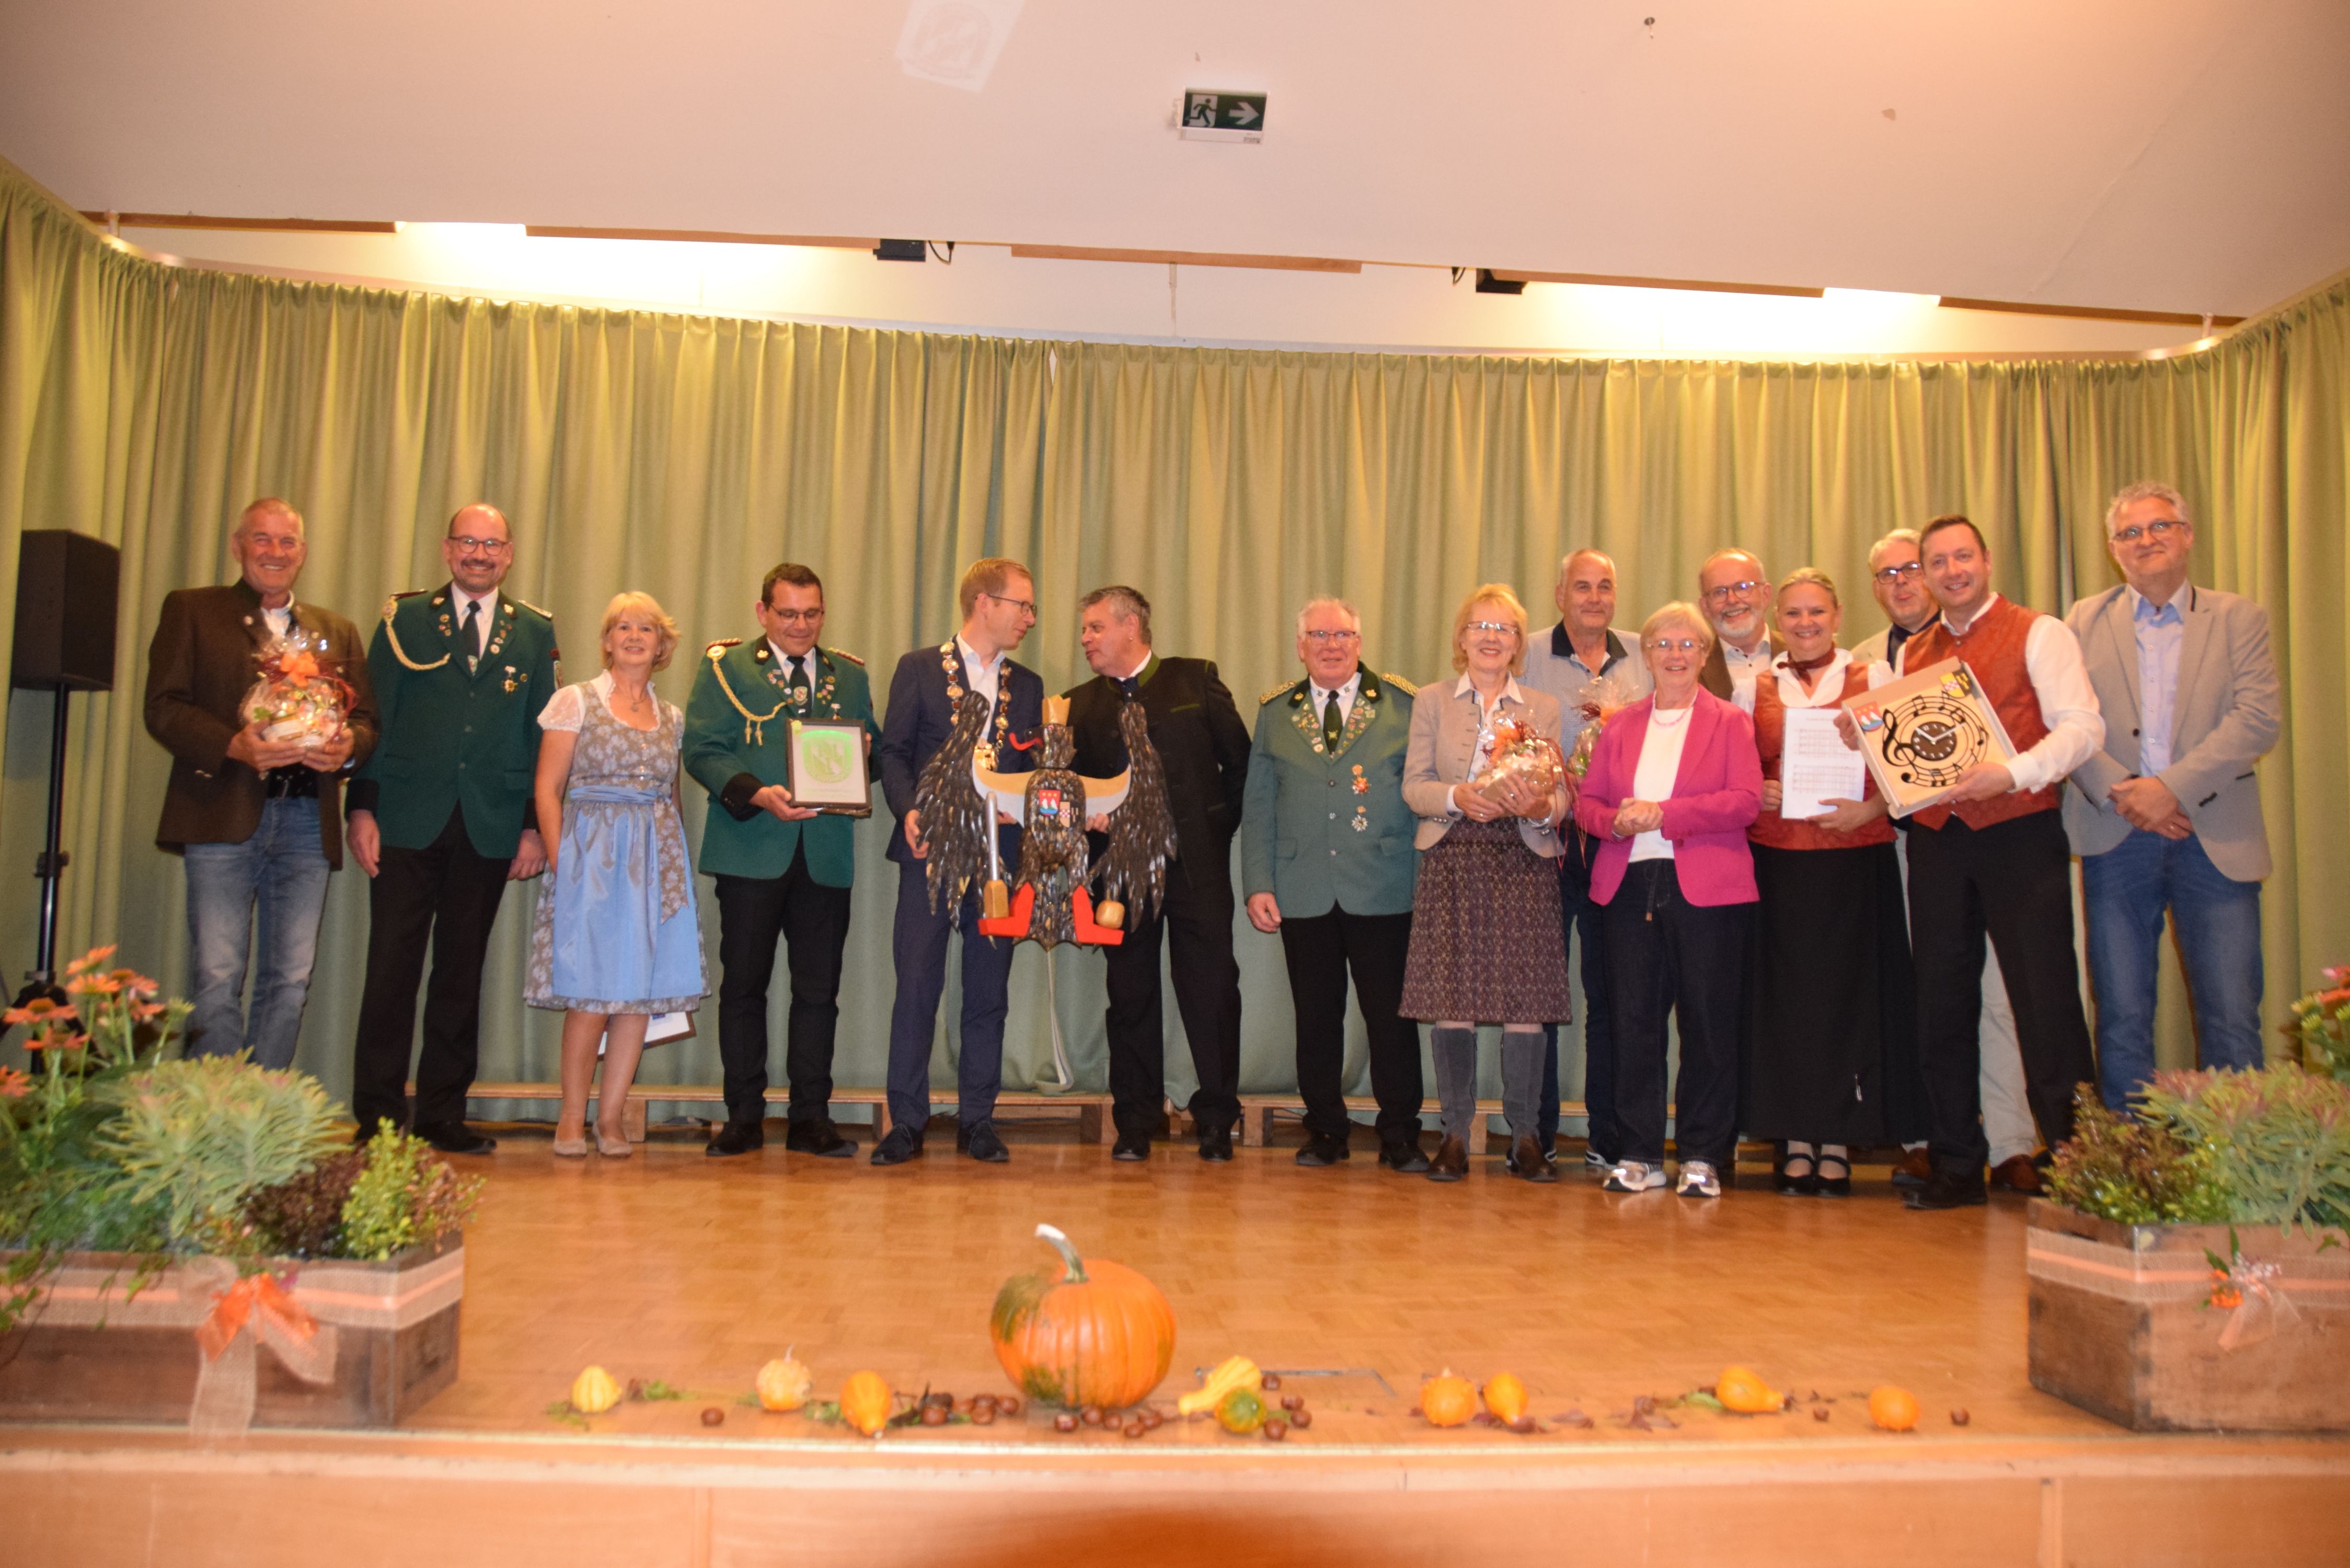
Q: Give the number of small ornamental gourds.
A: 9